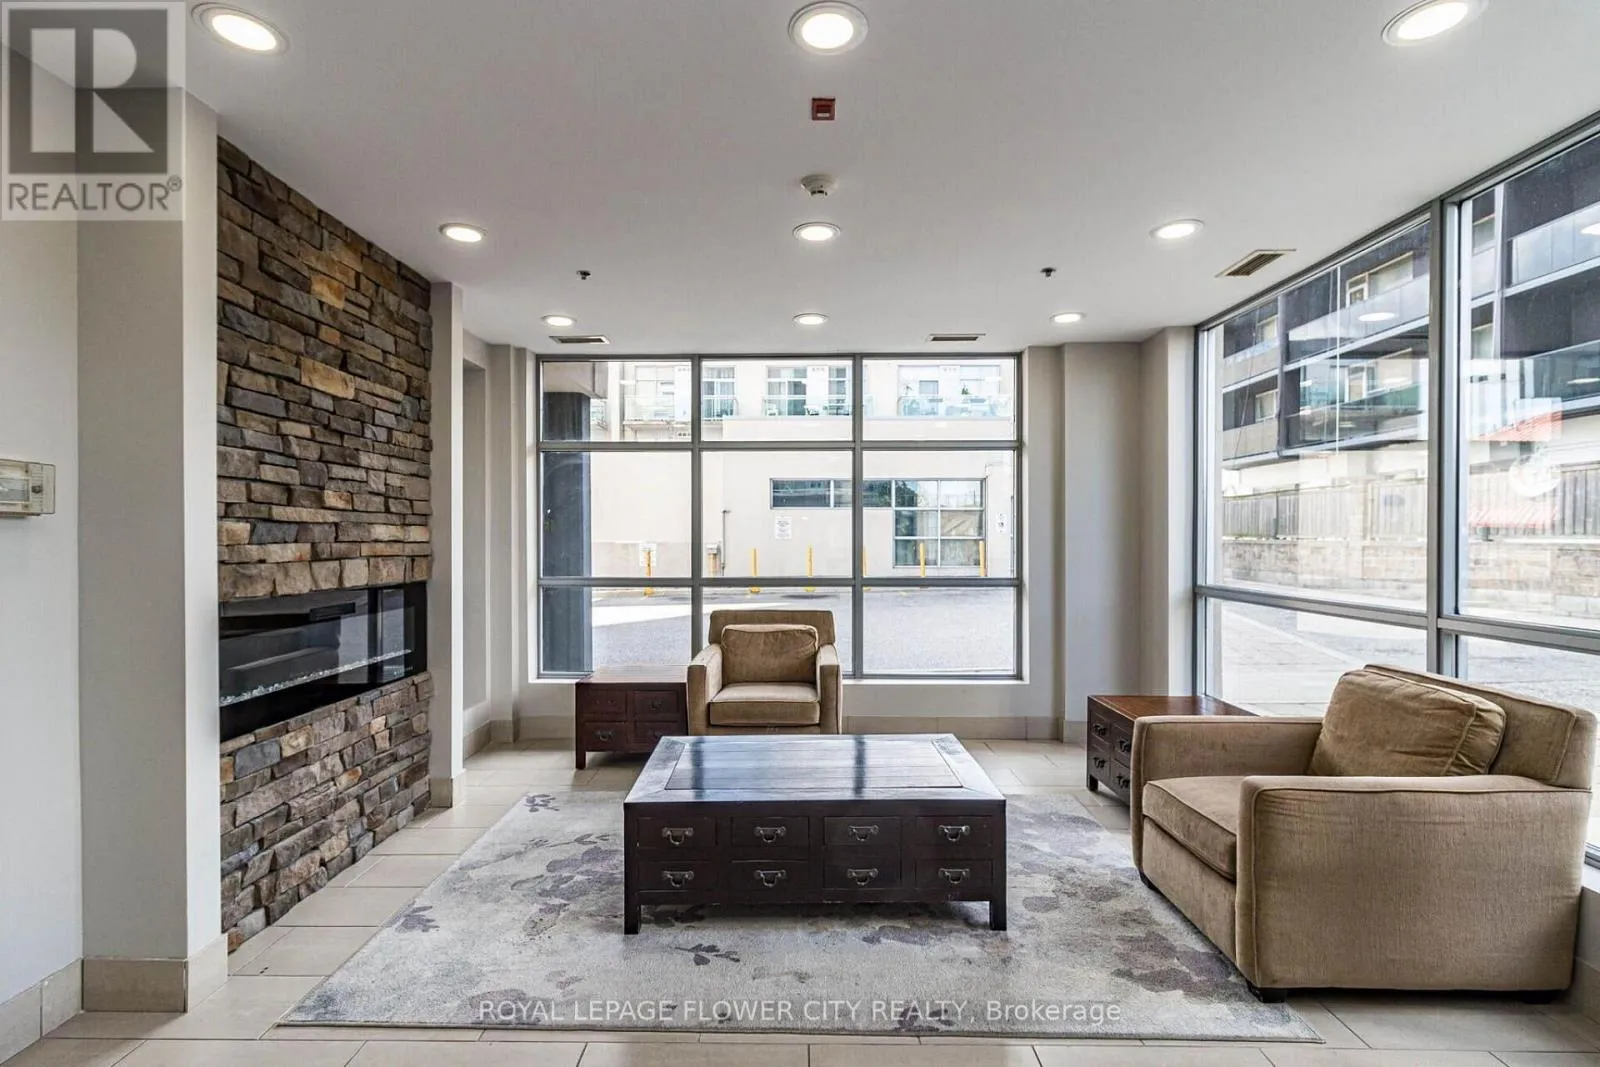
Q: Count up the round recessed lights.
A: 9